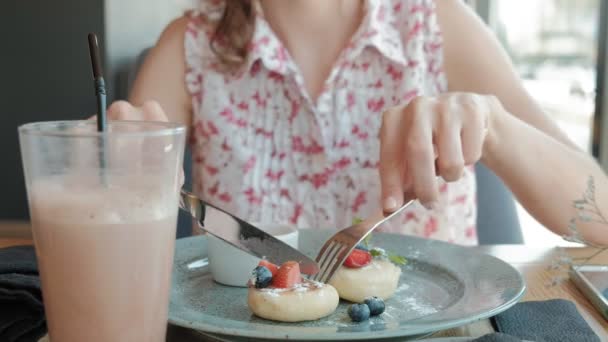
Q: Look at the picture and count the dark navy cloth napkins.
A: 2